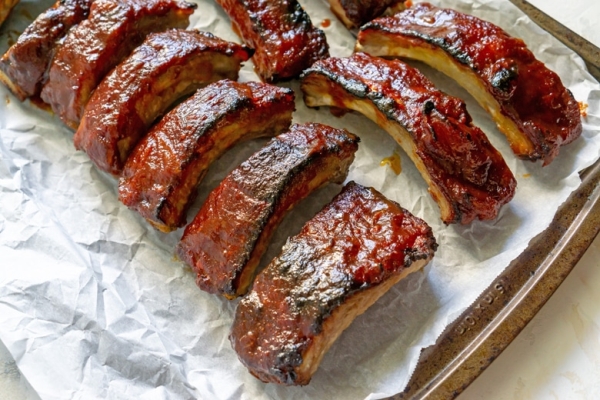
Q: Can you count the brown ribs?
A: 10